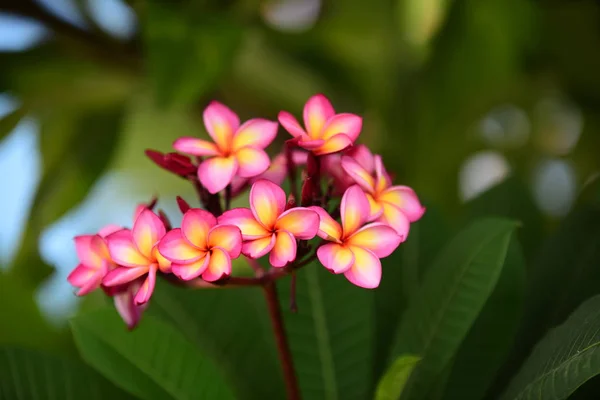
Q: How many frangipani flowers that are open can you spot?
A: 8